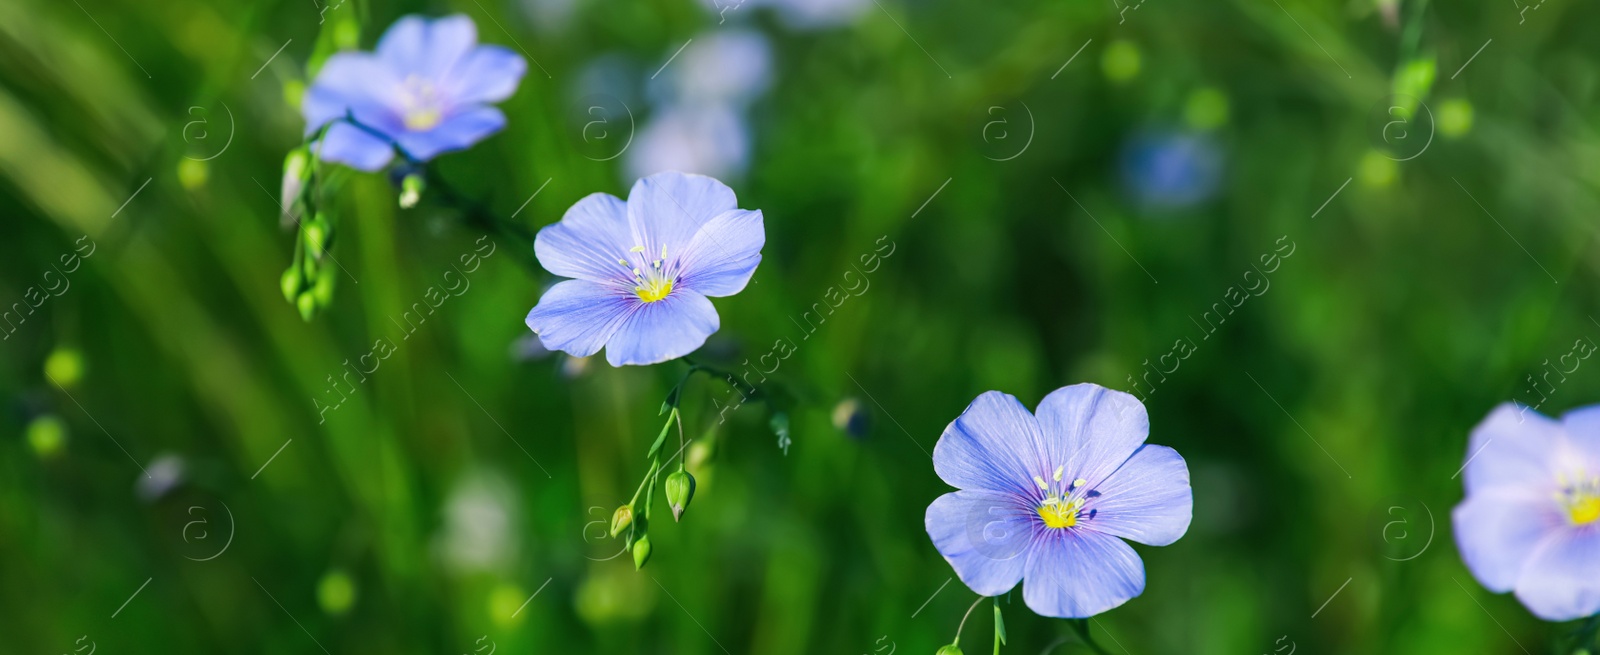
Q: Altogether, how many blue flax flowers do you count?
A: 4